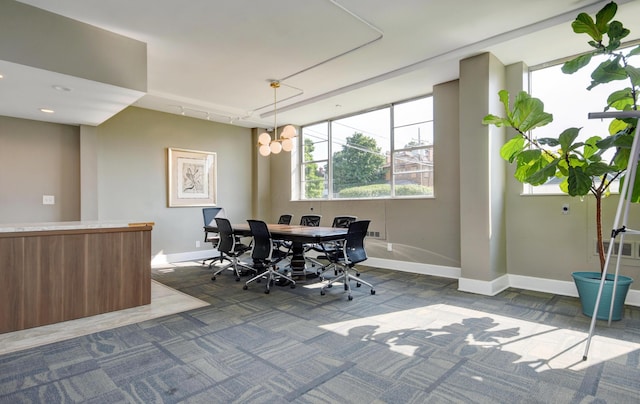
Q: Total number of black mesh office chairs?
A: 7